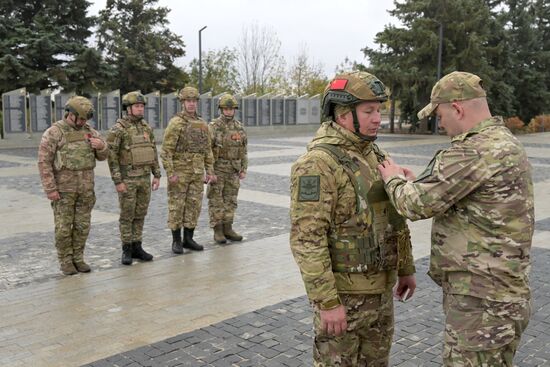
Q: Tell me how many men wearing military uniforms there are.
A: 6